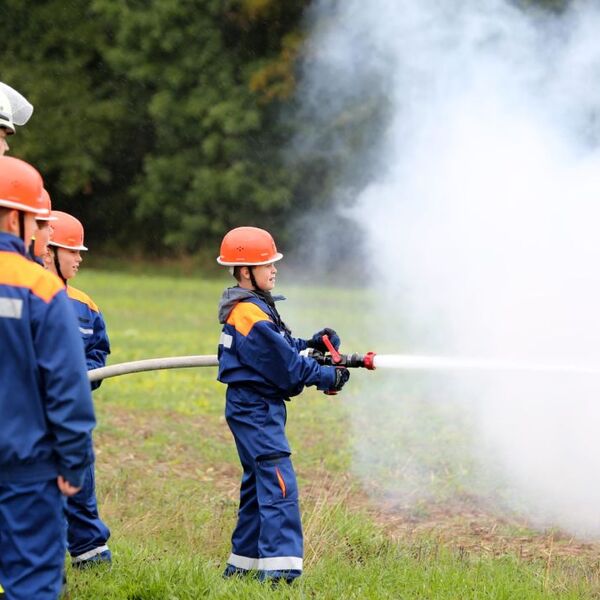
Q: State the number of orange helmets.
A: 4